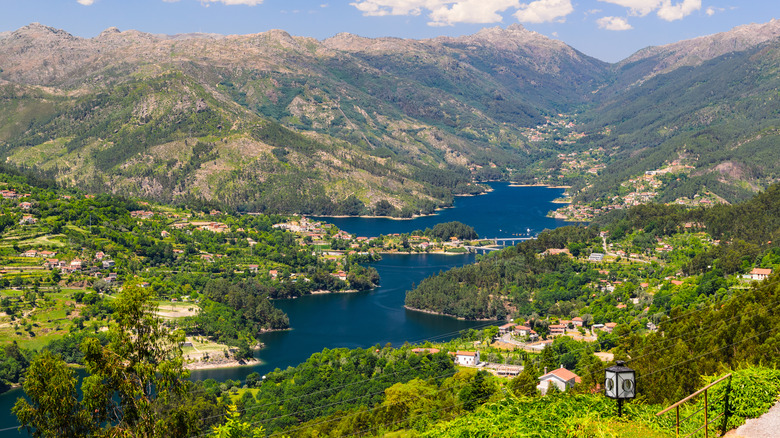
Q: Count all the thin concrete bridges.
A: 2